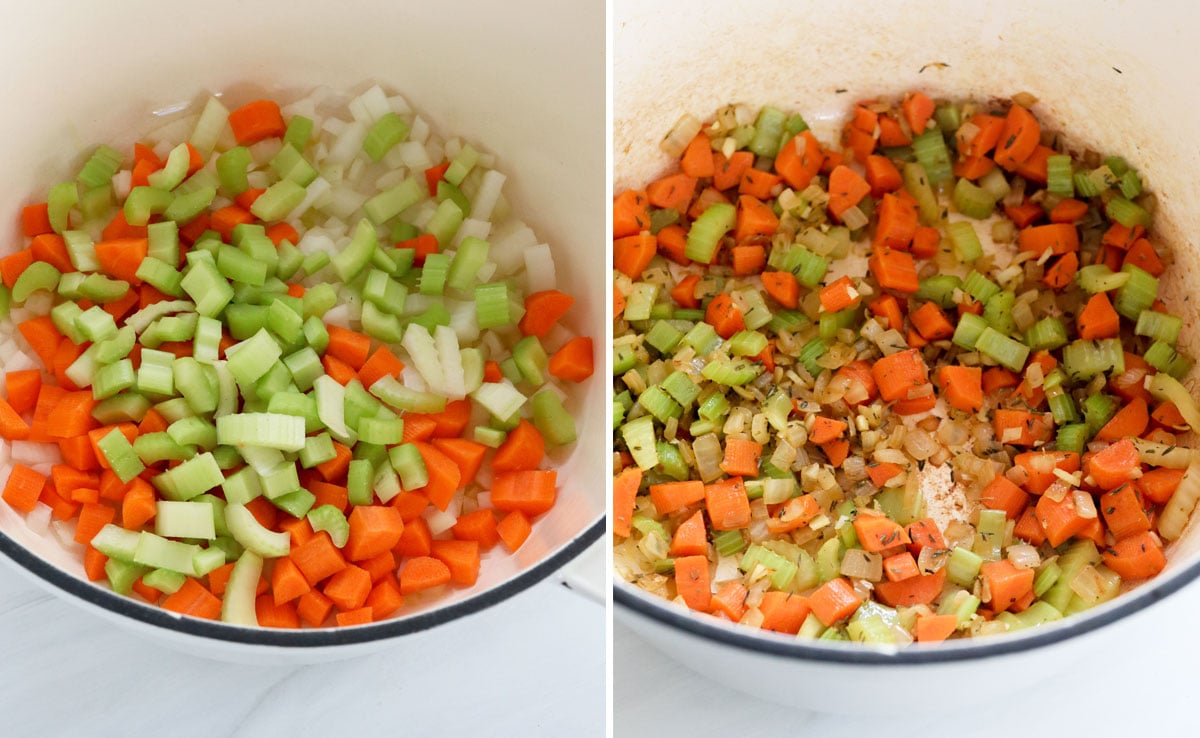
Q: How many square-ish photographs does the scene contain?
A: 2